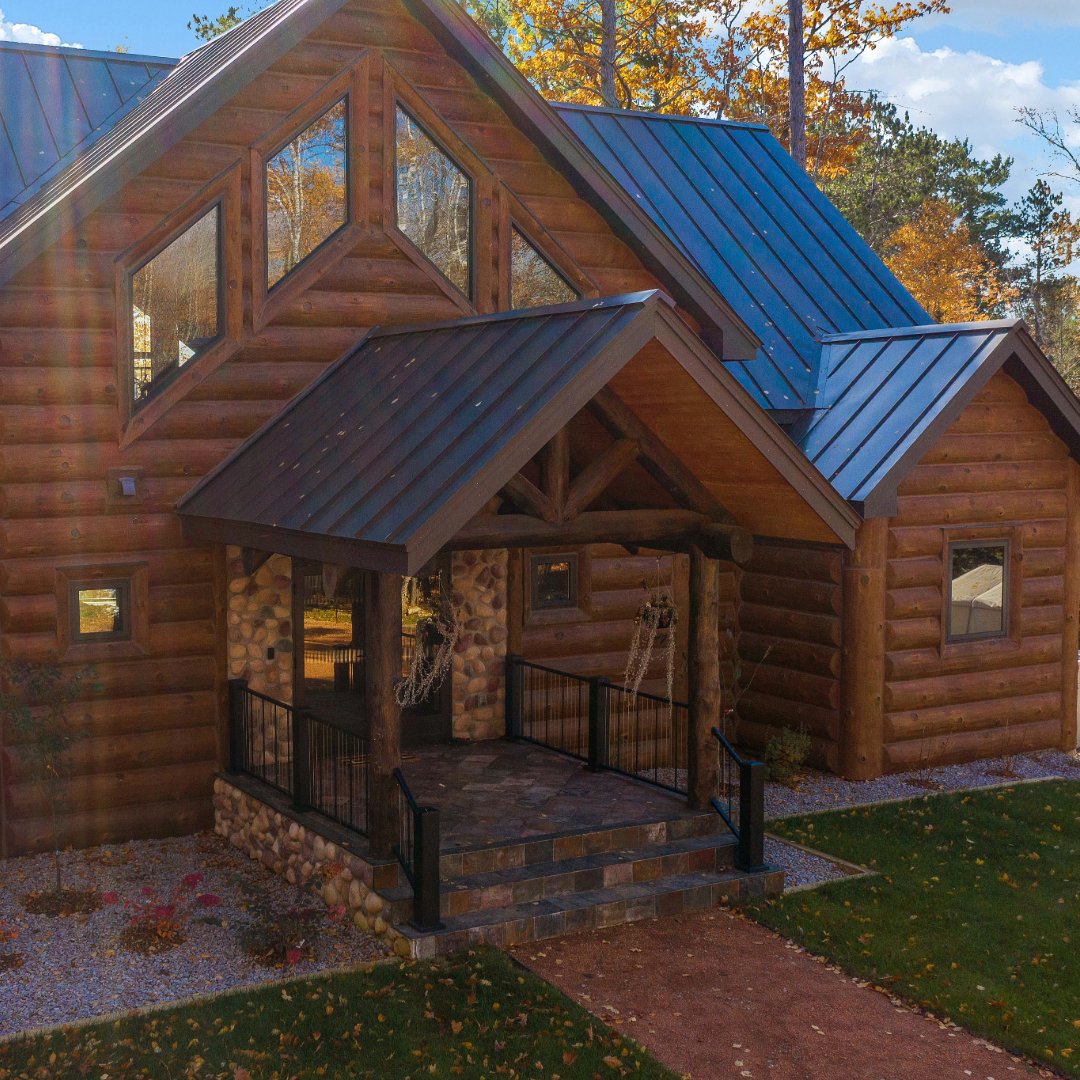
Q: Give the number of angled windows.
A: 4